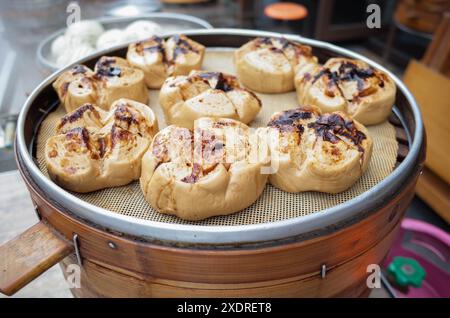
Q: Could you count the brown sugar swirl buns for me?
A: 8